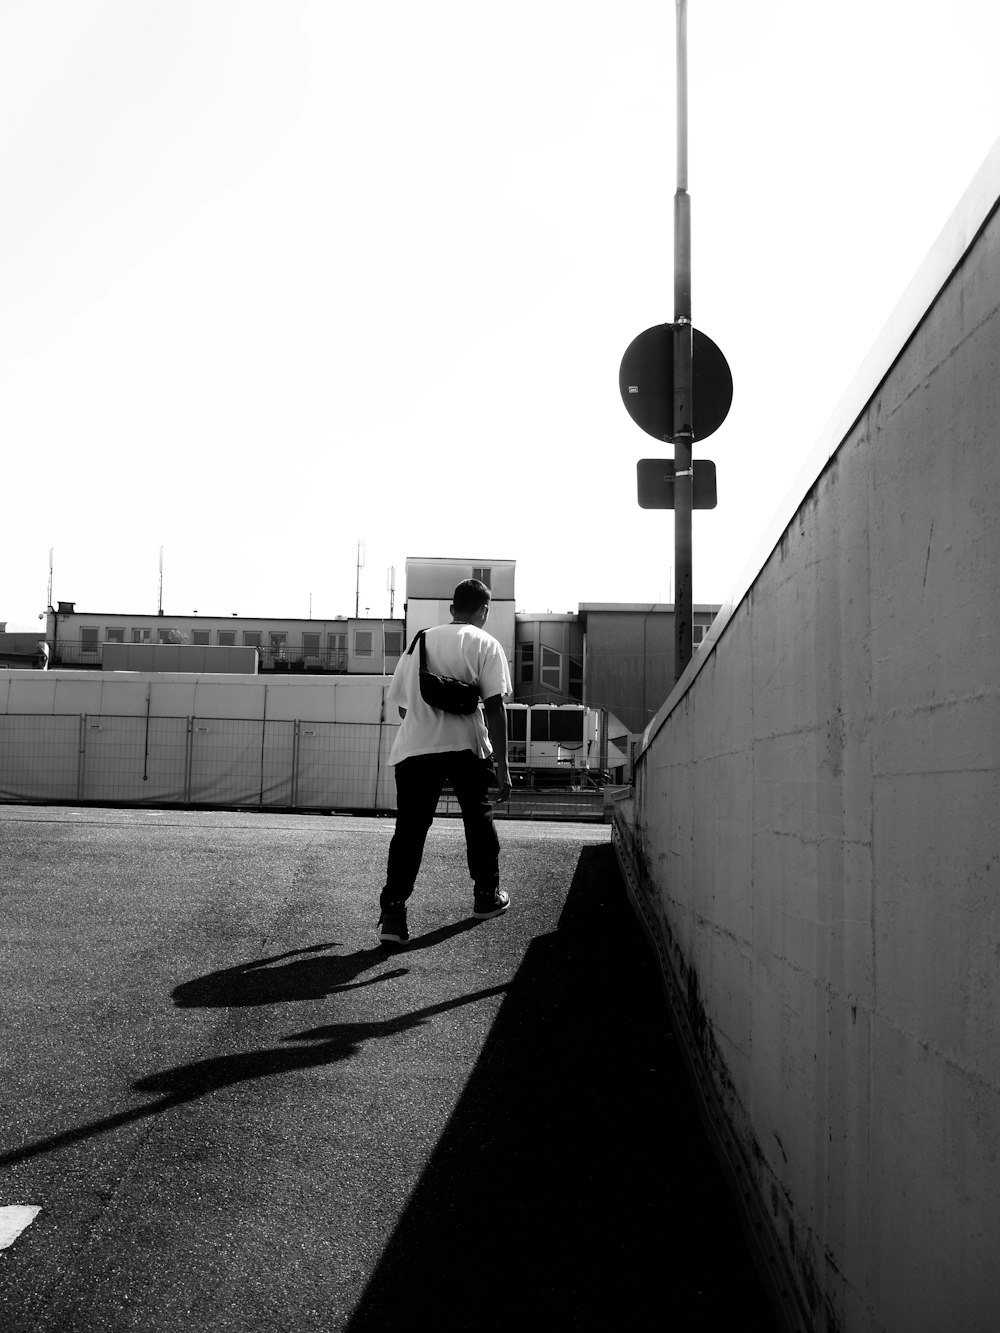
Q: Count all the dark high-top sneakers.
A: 2